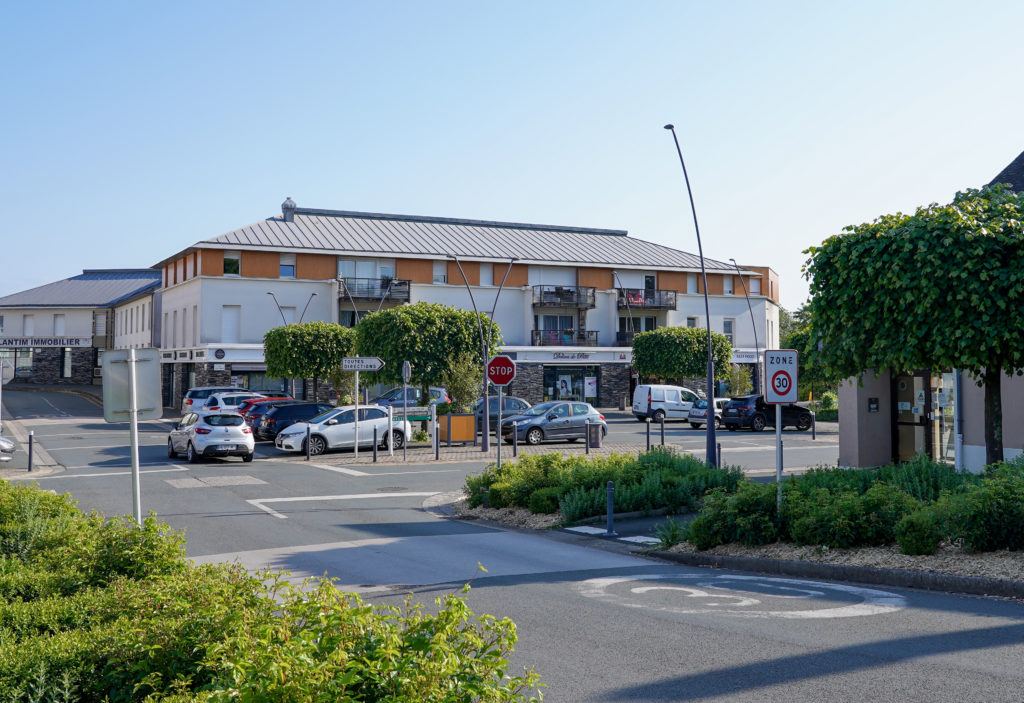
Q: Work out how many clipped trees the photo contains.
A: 4